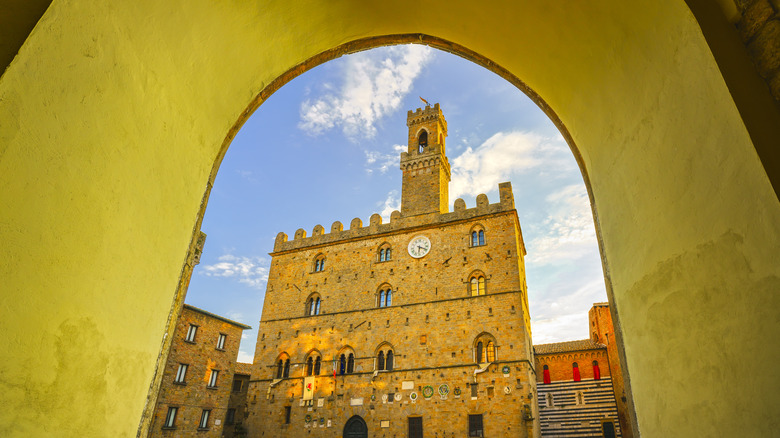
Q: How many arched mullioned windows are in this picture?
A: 11